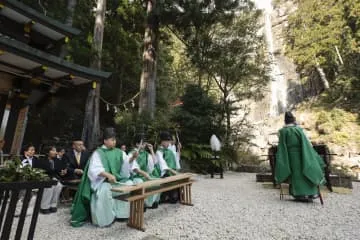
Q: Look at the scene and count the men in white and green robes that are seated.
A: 3